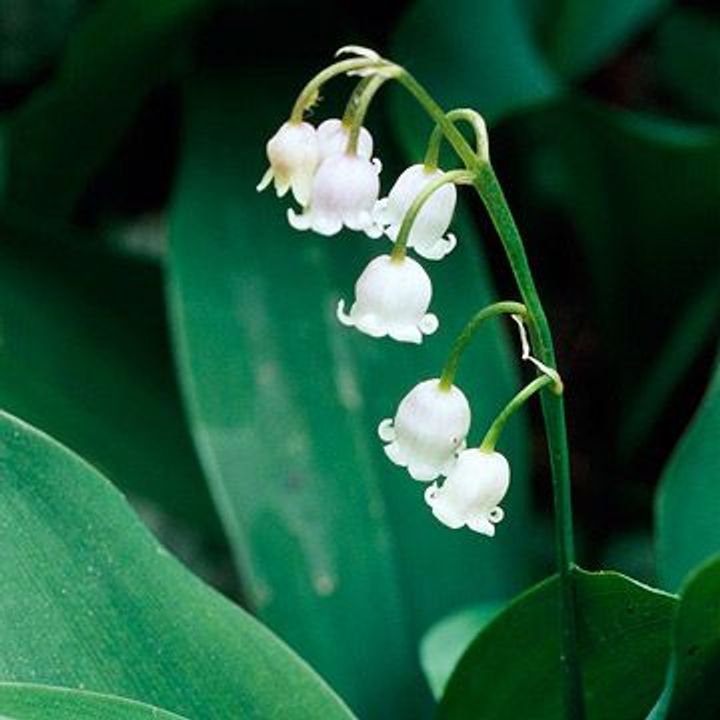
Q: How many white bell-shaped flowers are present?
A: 7